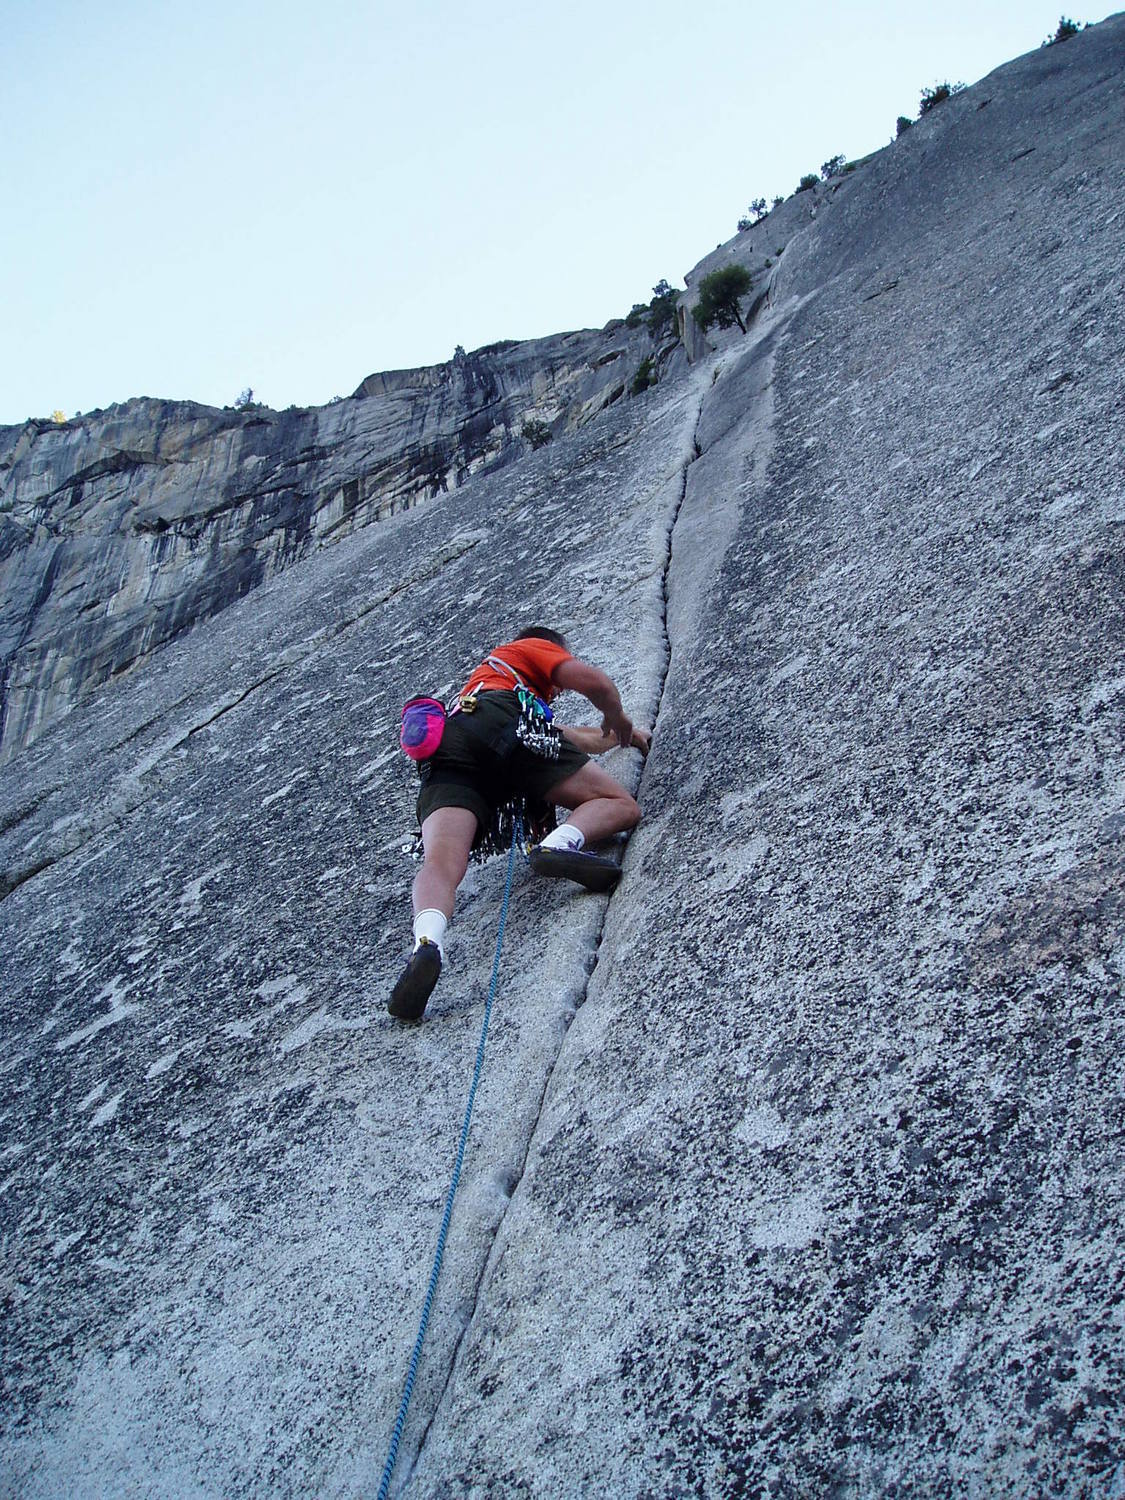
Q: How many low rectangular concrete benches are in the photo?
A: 0